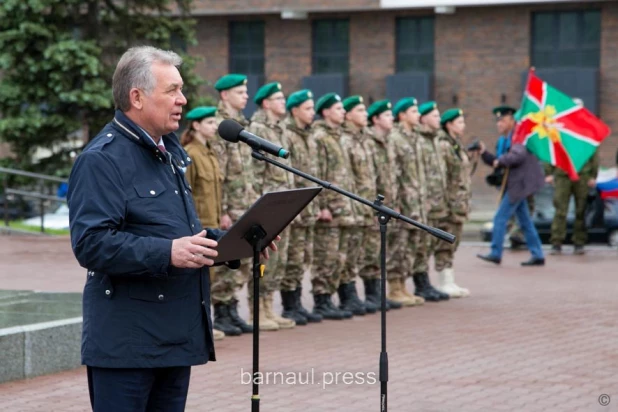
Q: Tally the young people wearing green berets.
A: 10